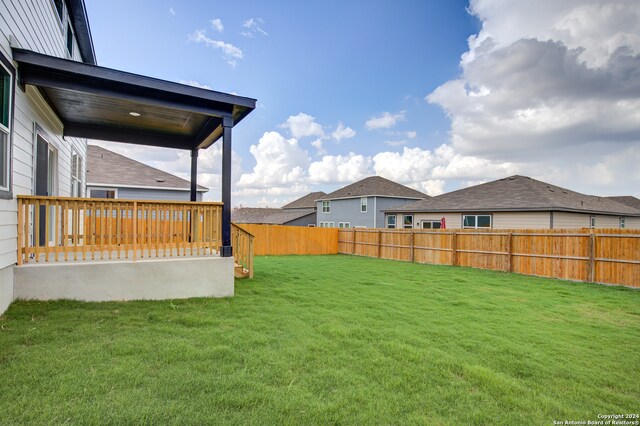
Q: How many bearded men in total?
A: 0